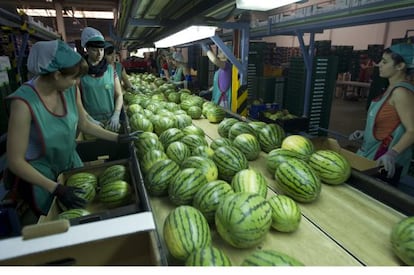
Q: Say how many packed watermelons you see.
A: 5